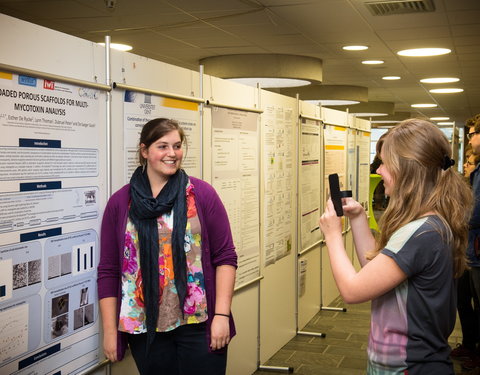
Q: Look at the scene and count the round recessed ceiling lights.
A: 10